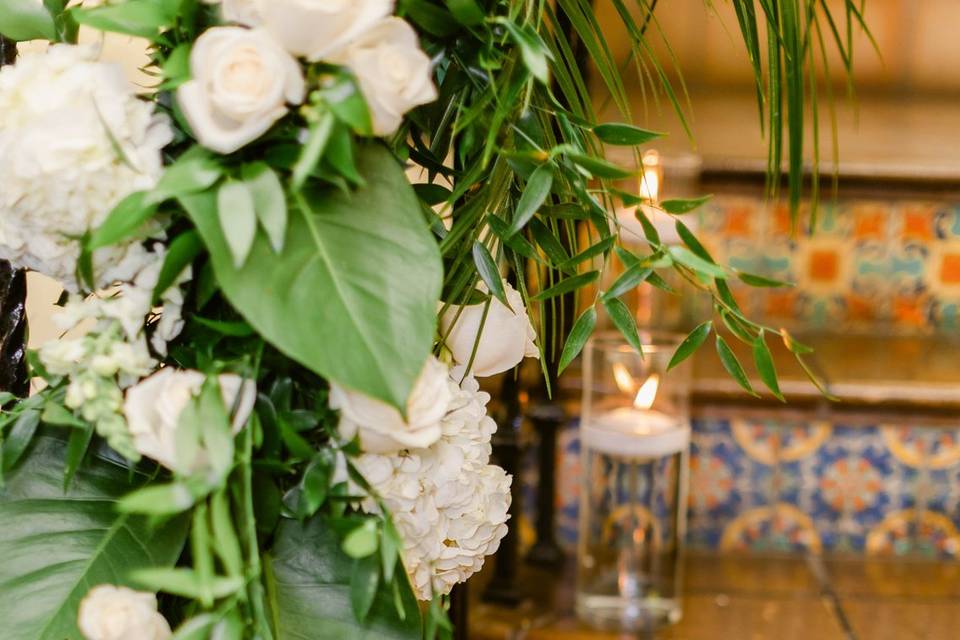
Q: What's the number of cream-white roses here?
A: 7